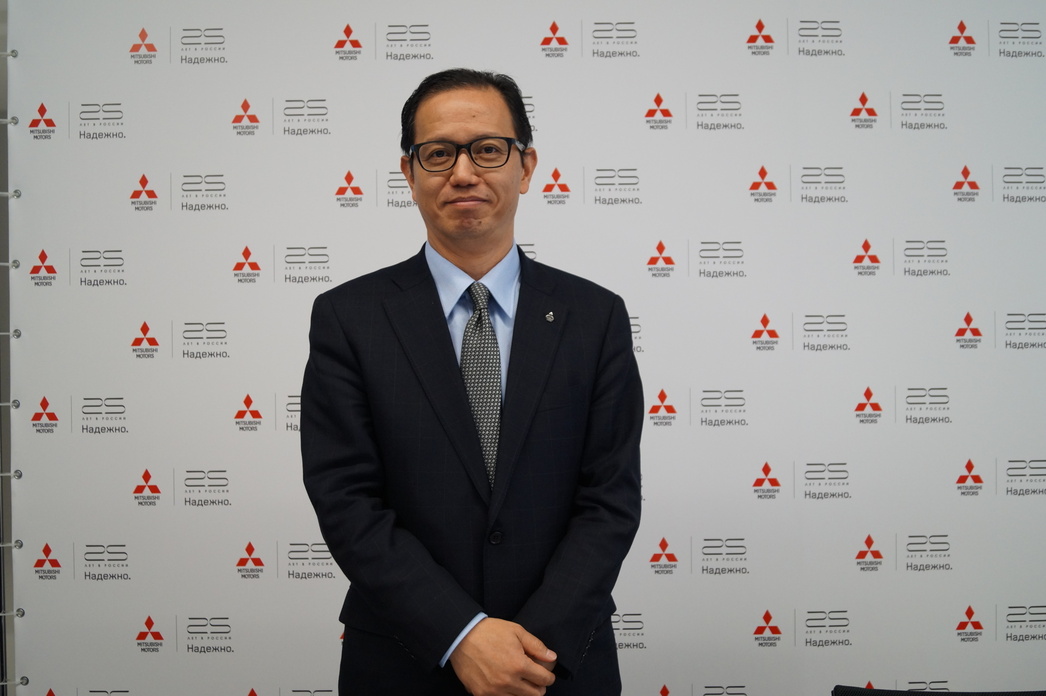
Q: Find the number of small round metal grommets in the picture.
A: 10